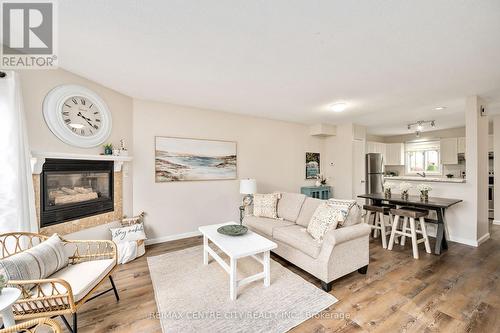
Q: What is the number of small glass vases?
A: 3